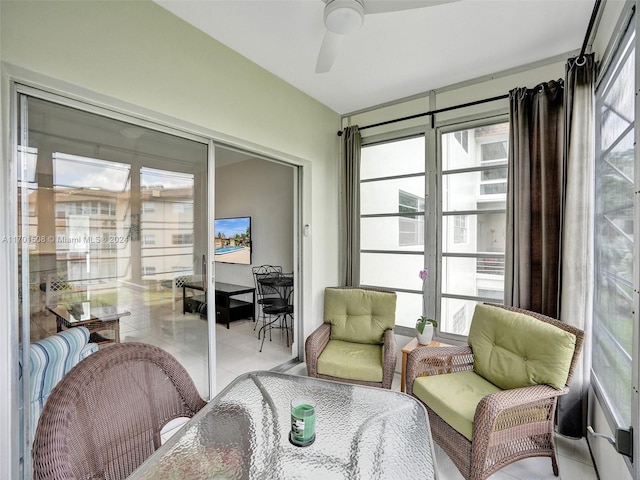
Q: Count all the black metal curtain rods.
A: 2